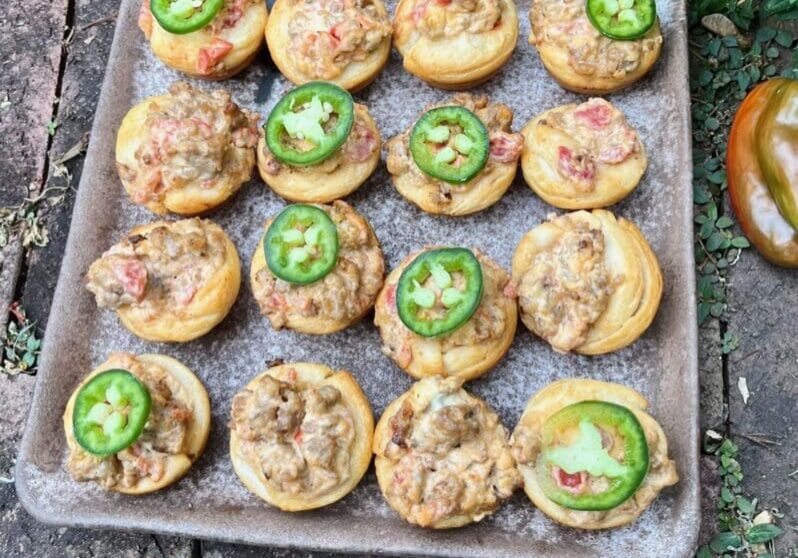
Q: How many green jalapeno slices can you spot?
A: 8